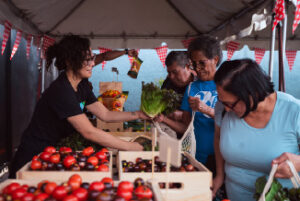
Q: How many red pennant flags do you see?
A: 14